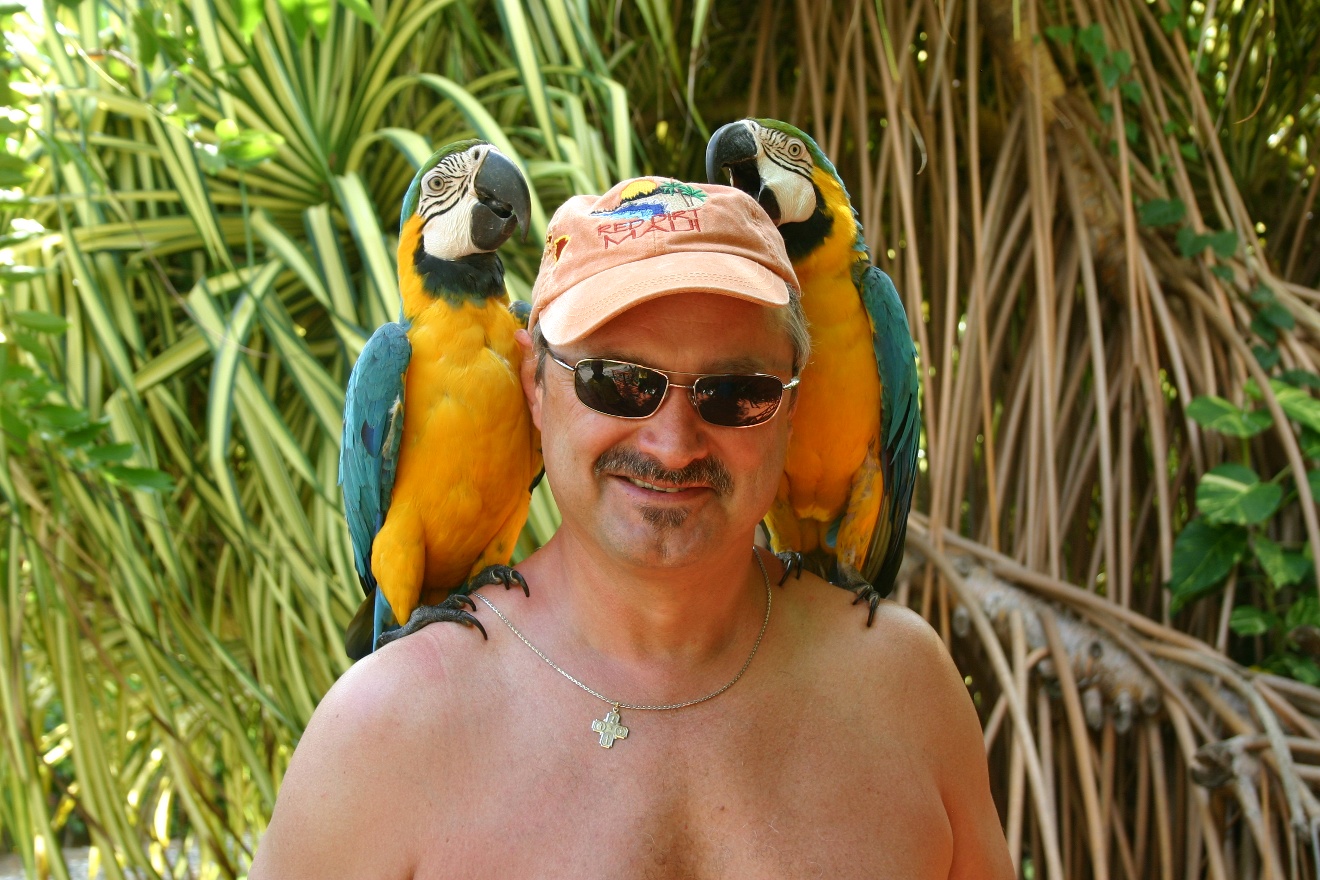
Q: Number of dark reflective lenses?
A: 2